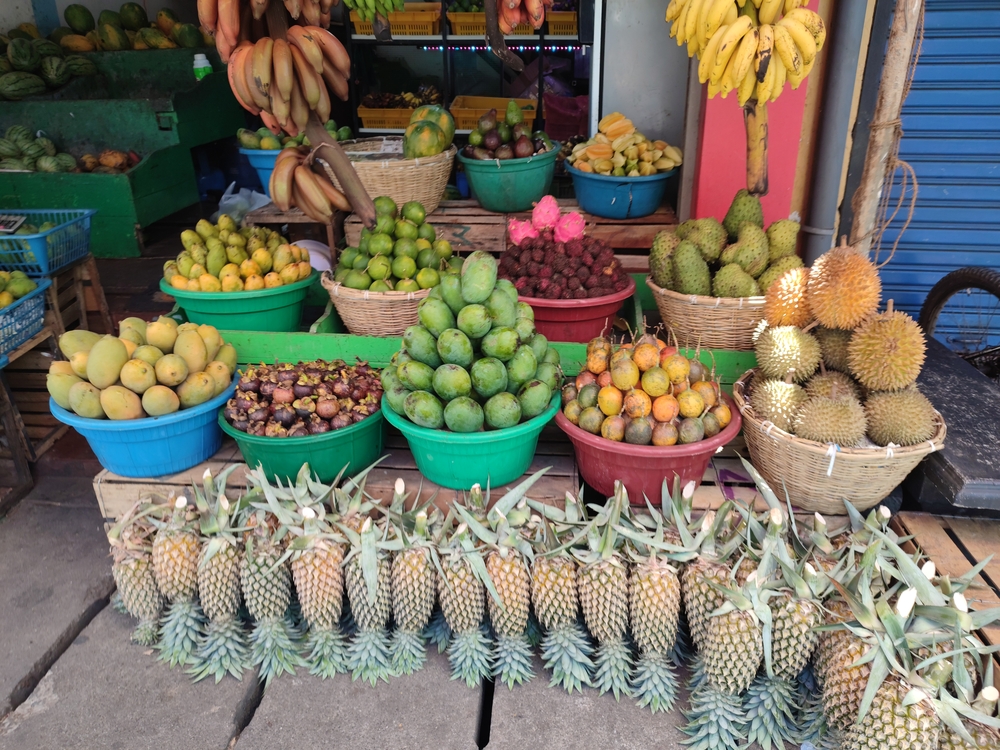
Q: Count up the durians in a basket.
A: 9